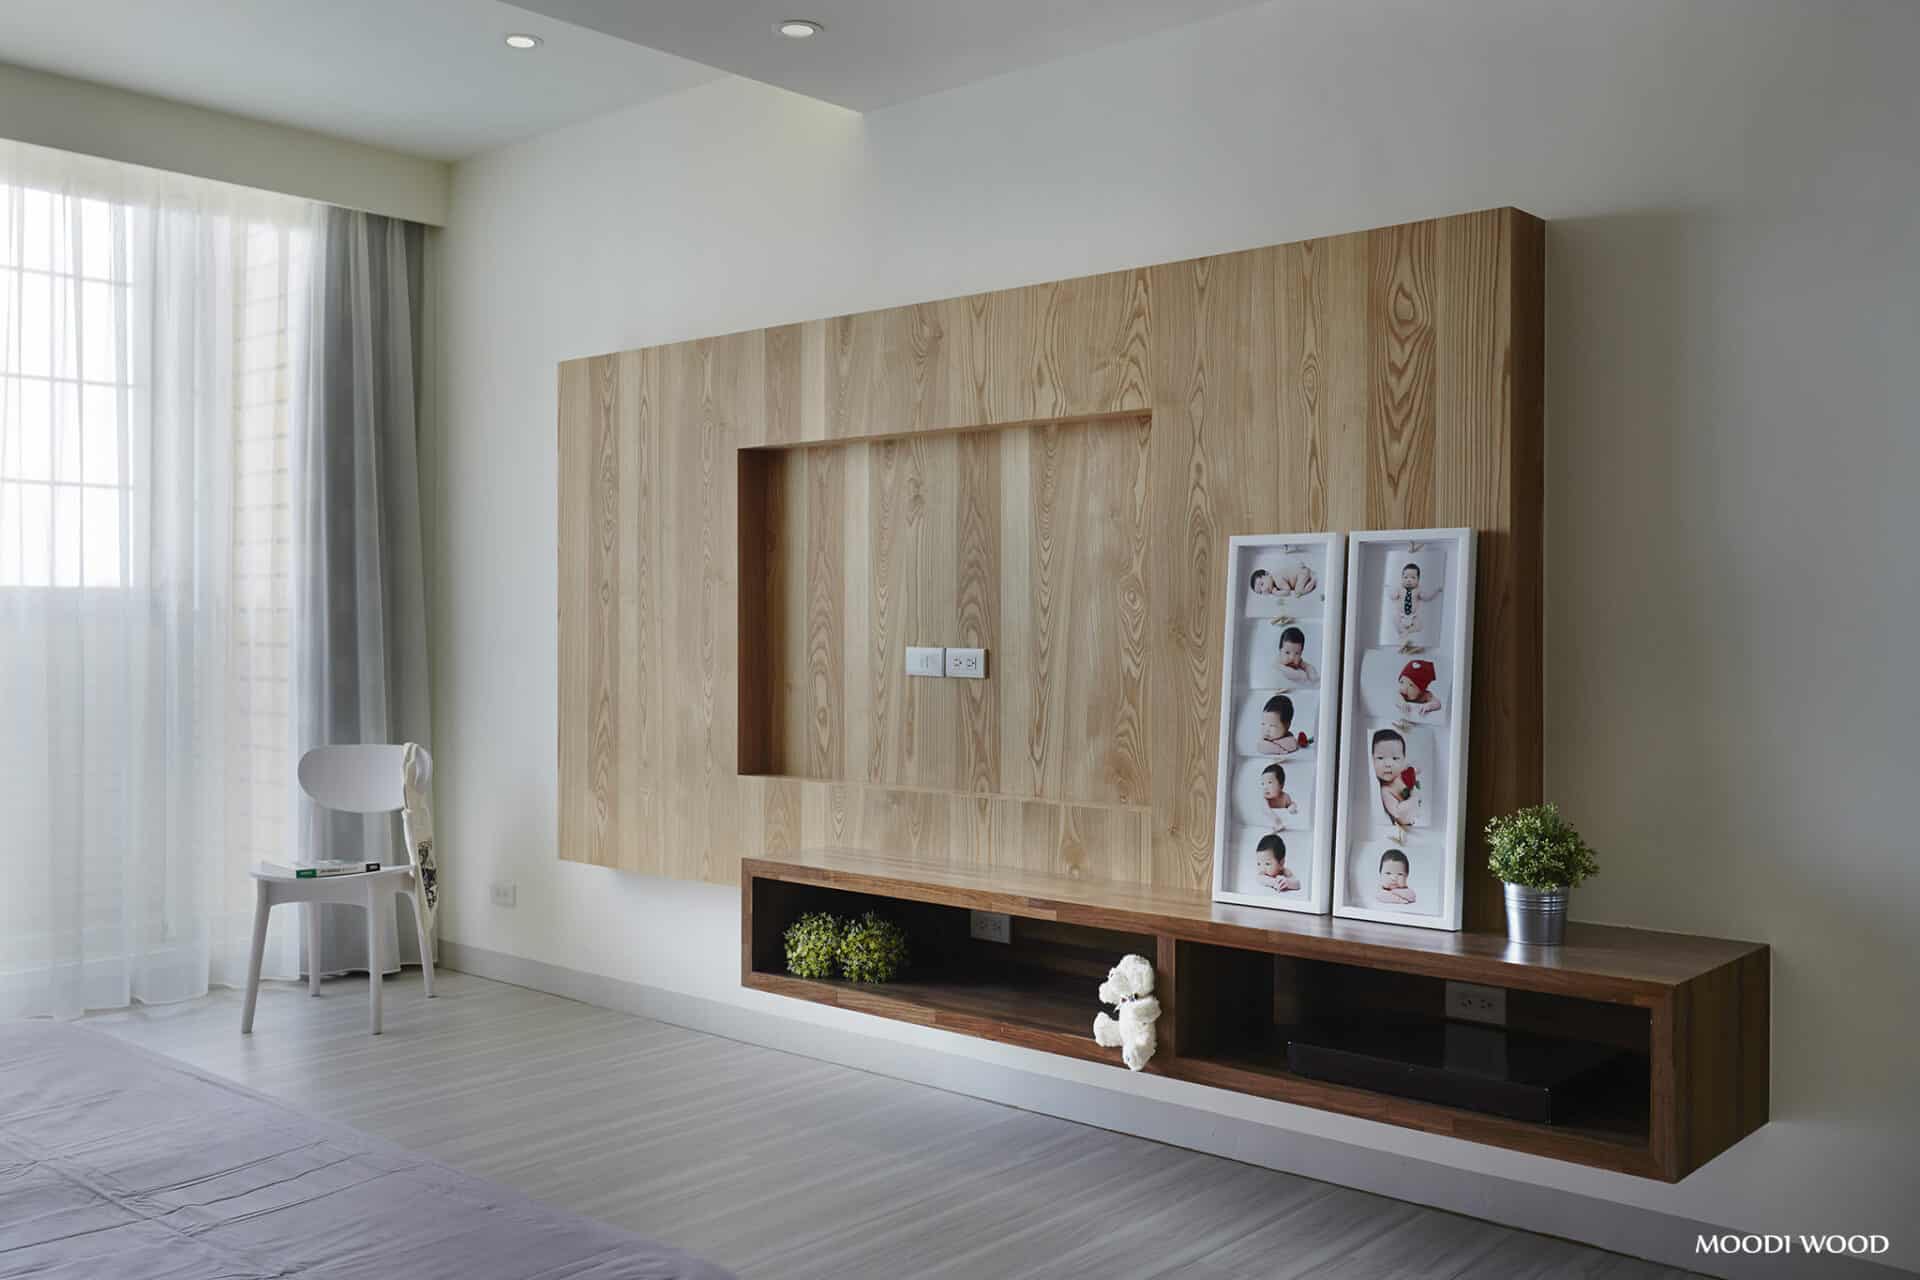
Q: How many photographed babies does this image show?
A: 9